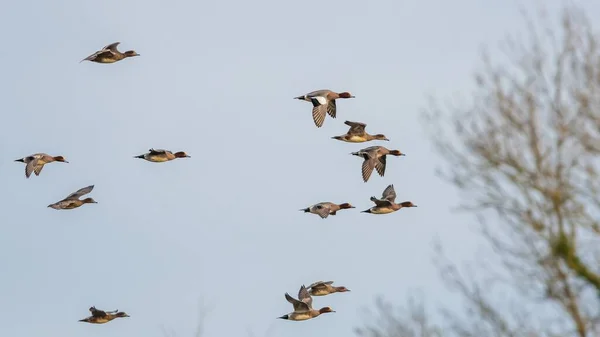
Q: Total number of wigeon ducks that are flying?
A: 12